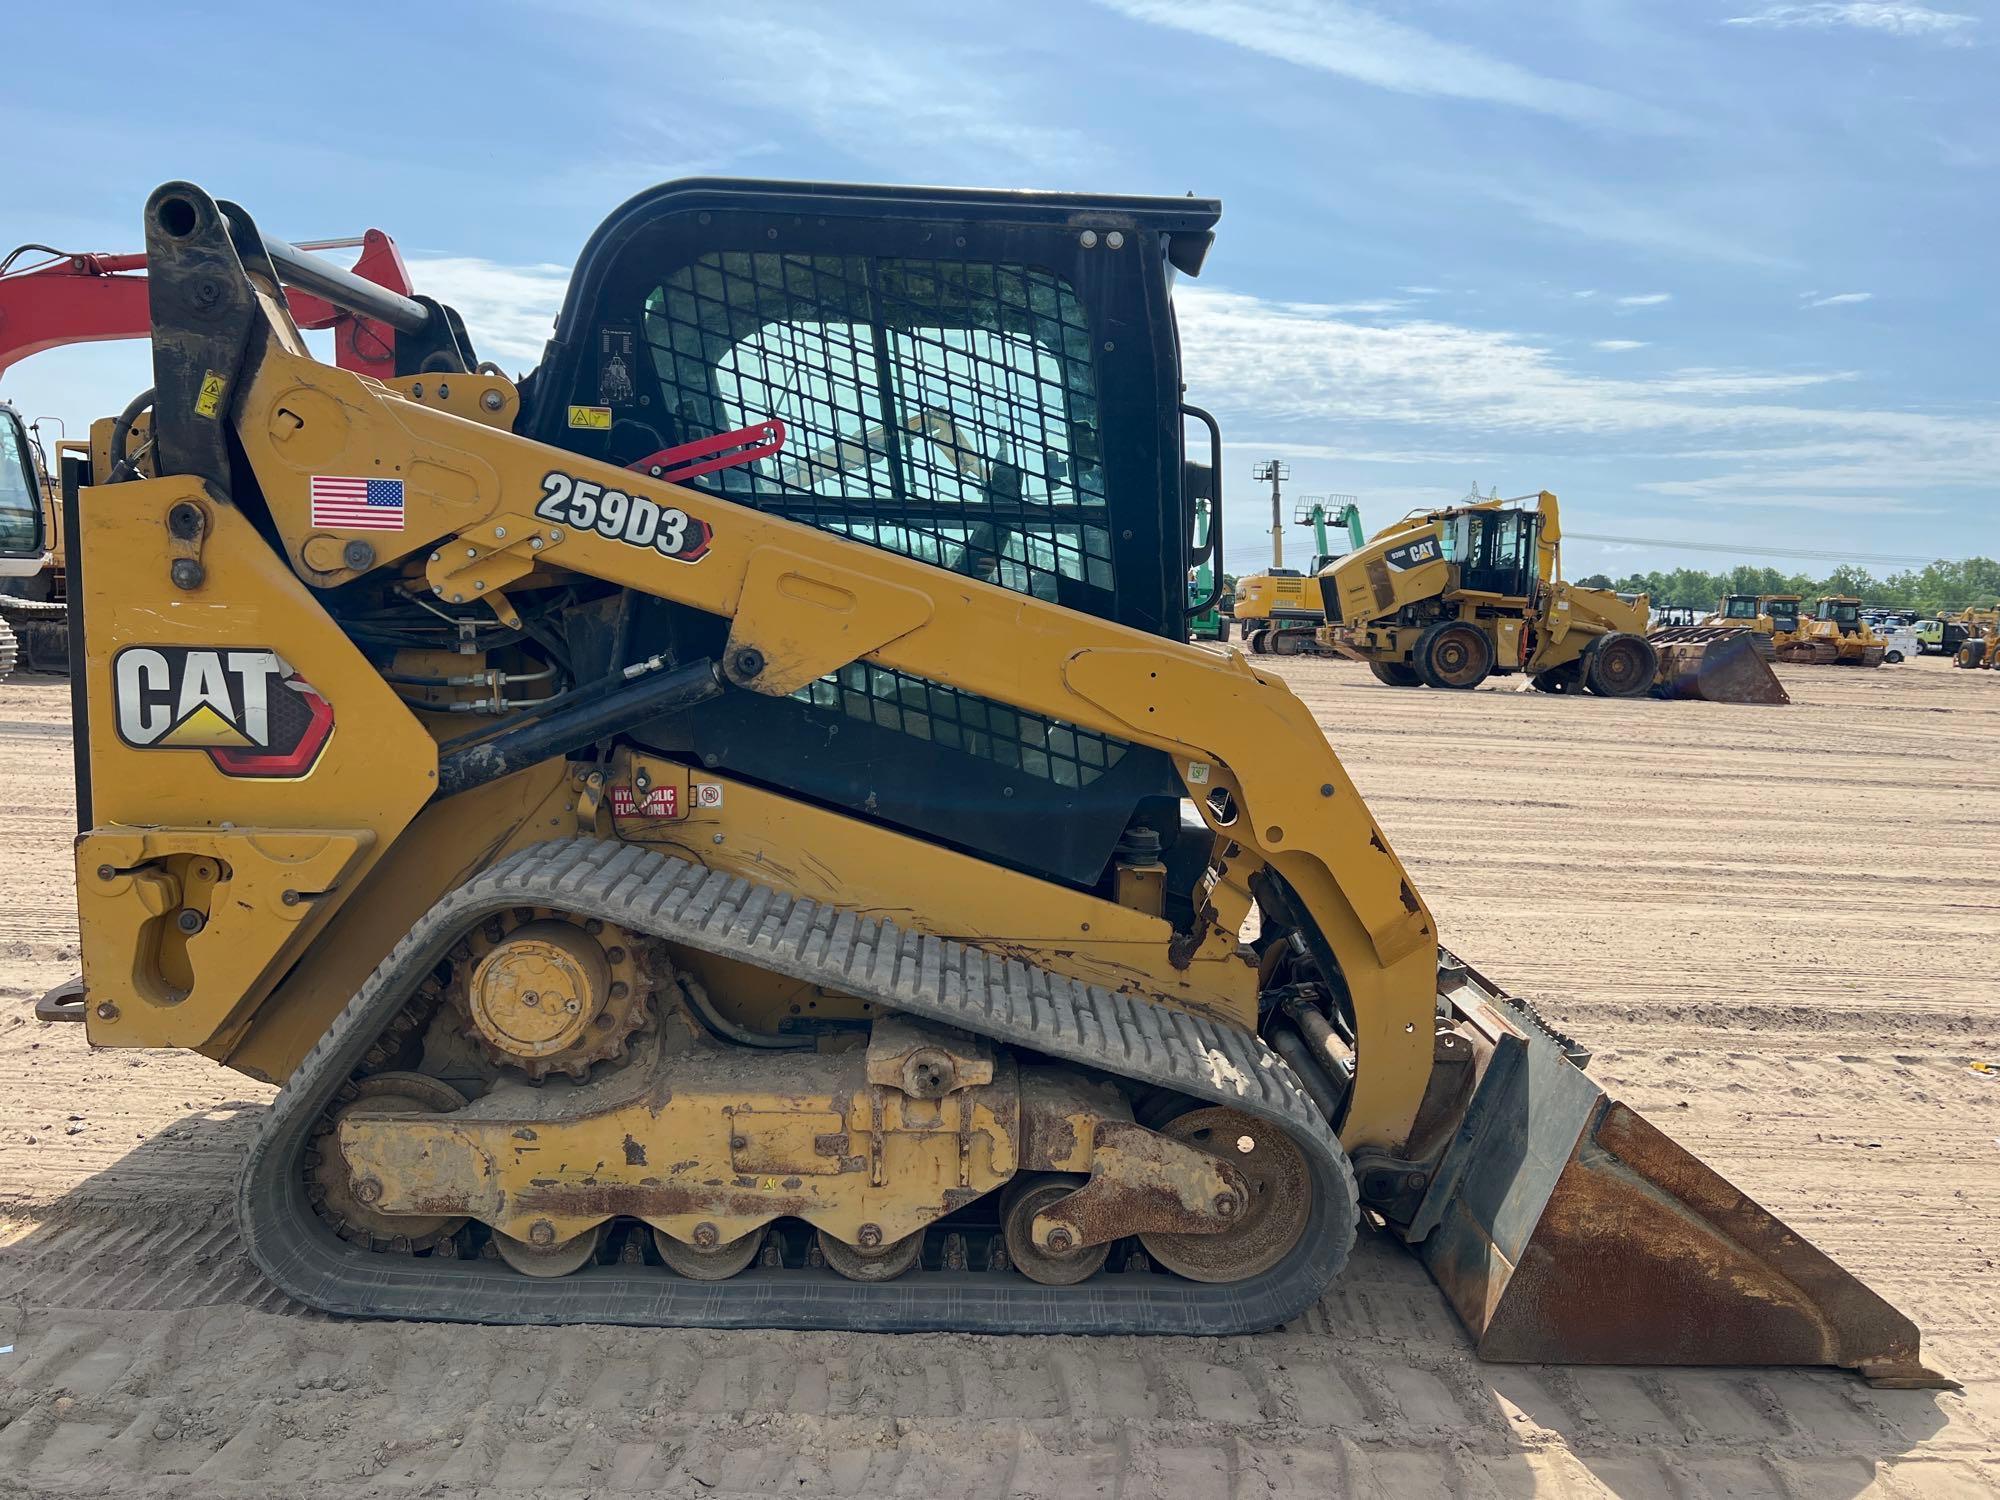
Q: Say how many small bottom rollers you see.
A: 4